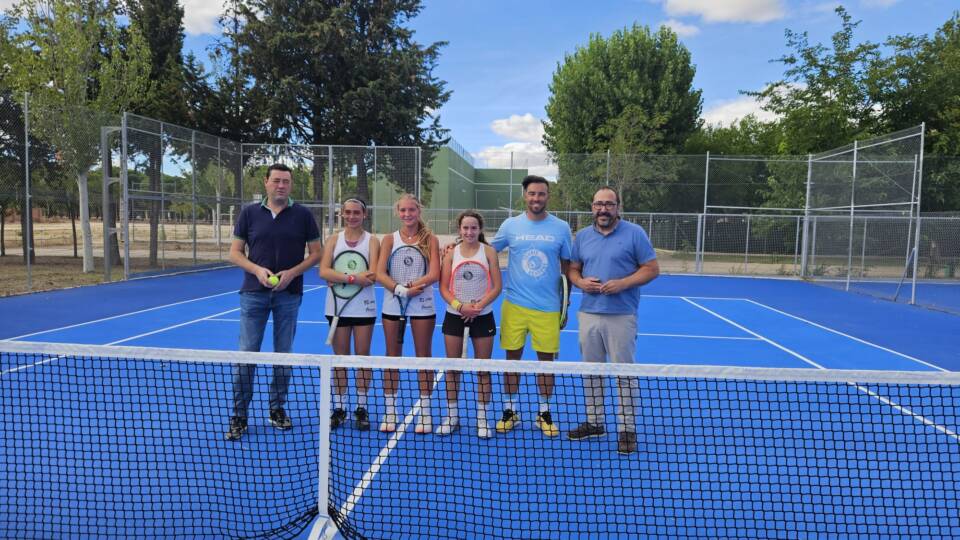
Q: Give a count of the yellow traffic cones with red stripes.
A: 0